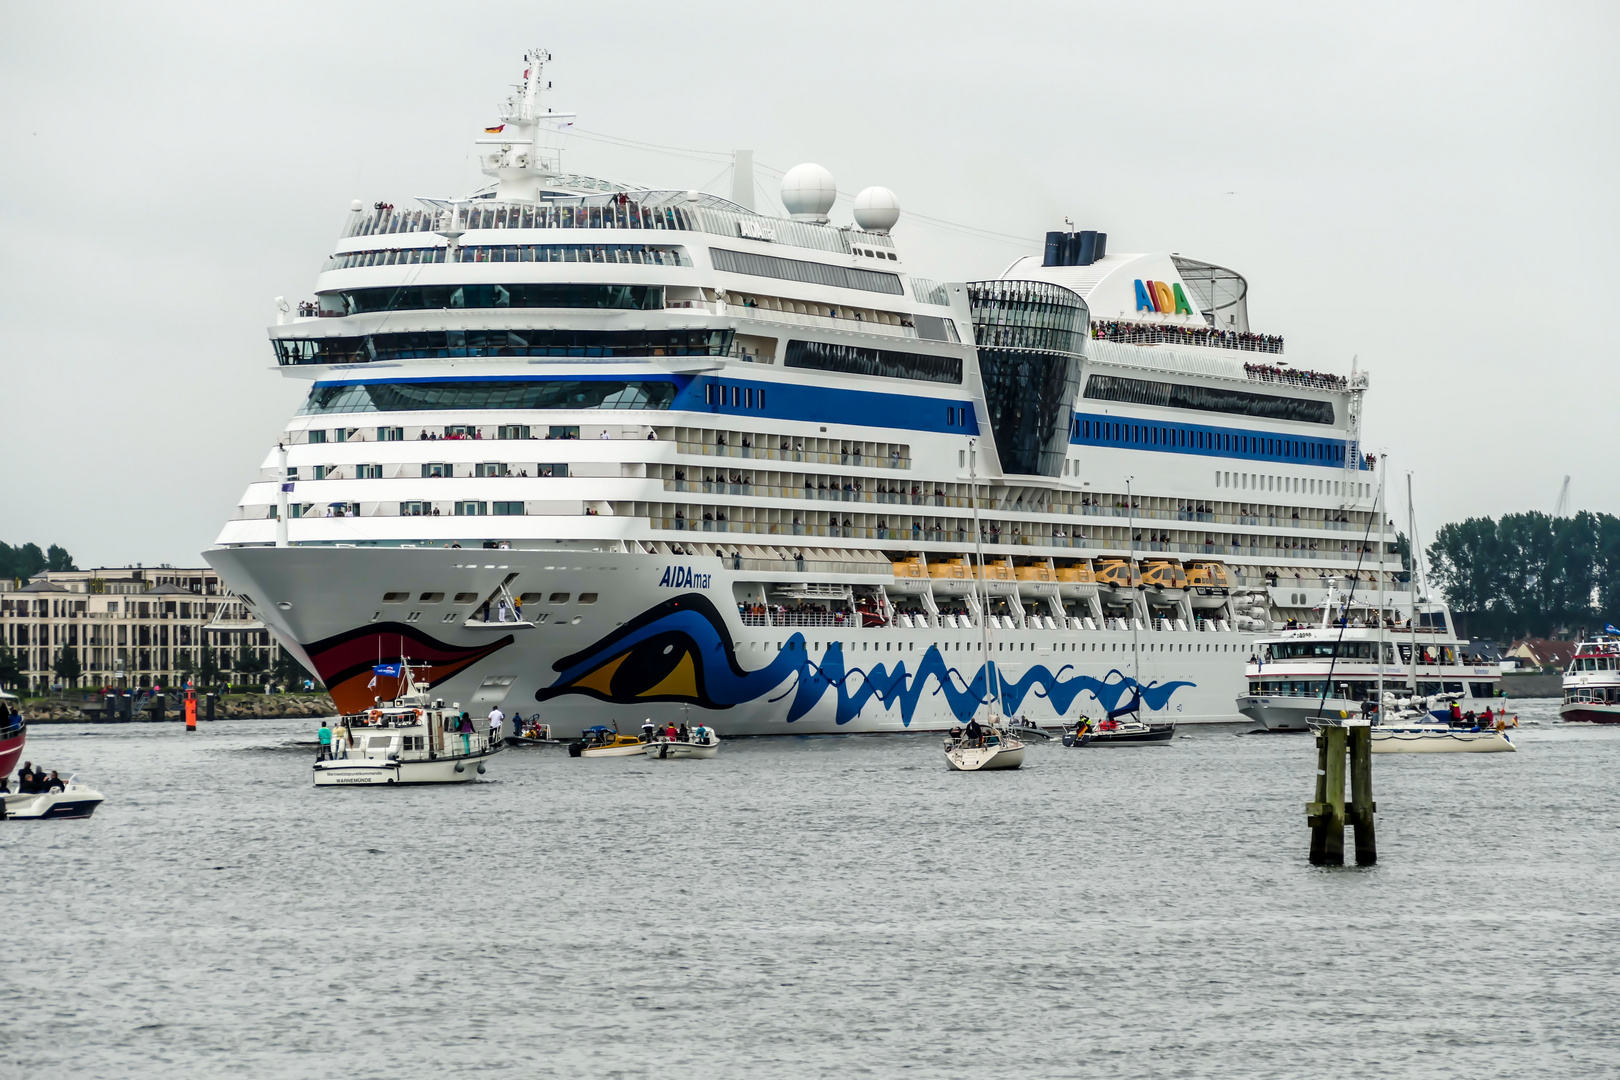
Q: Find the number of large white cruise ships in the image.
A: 1